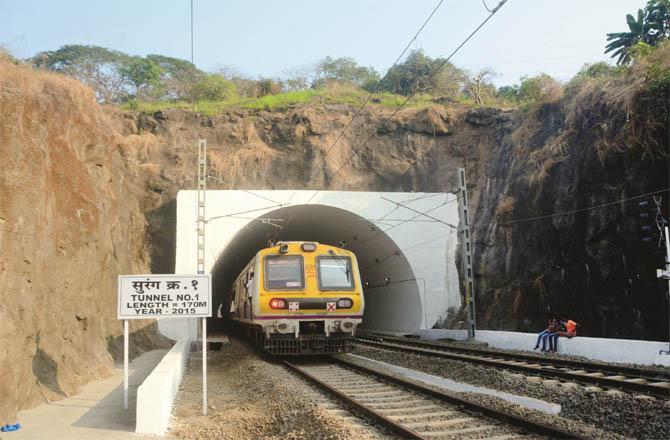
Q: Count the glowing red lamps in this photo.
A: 1